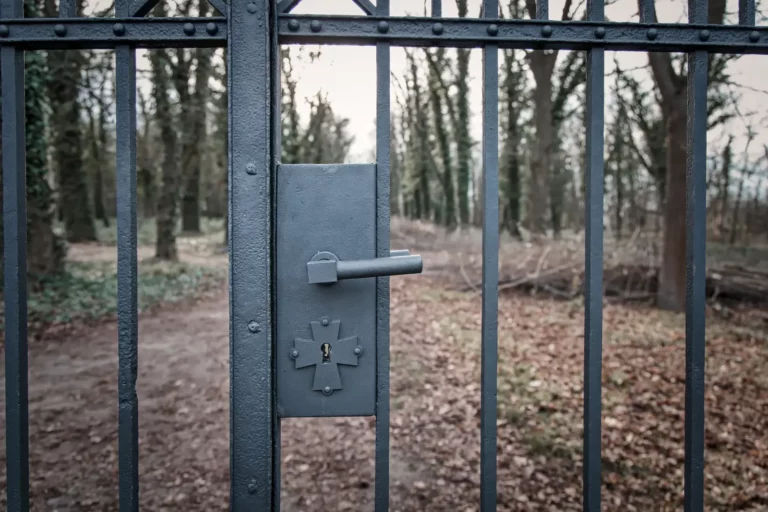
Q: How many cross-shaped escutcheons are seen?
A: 1